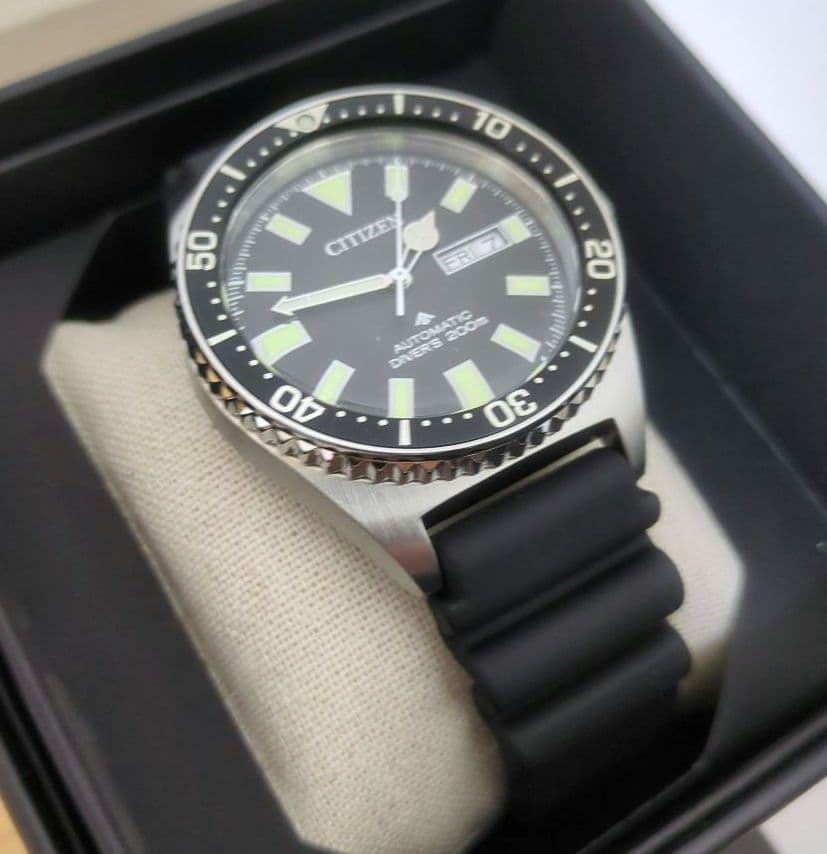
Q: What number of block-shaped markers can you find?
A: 11